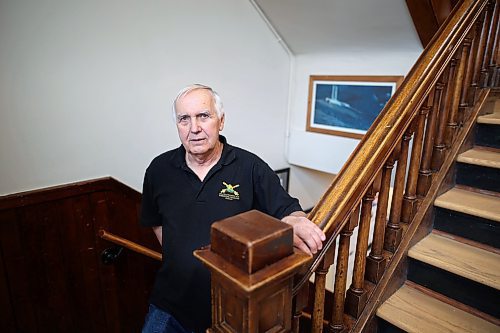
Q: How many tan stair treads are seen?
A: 5